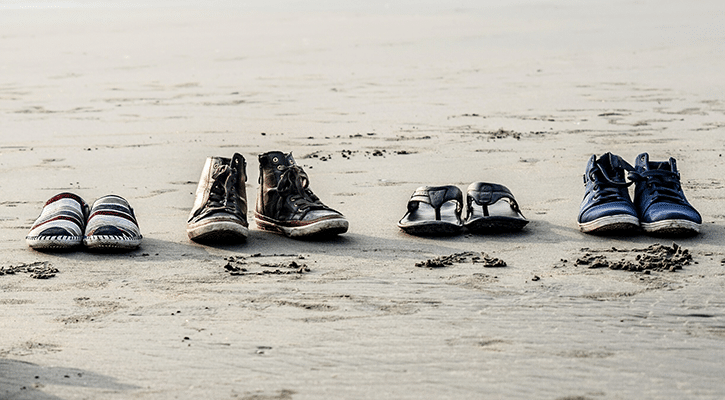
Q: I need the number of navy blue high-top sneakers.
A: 2